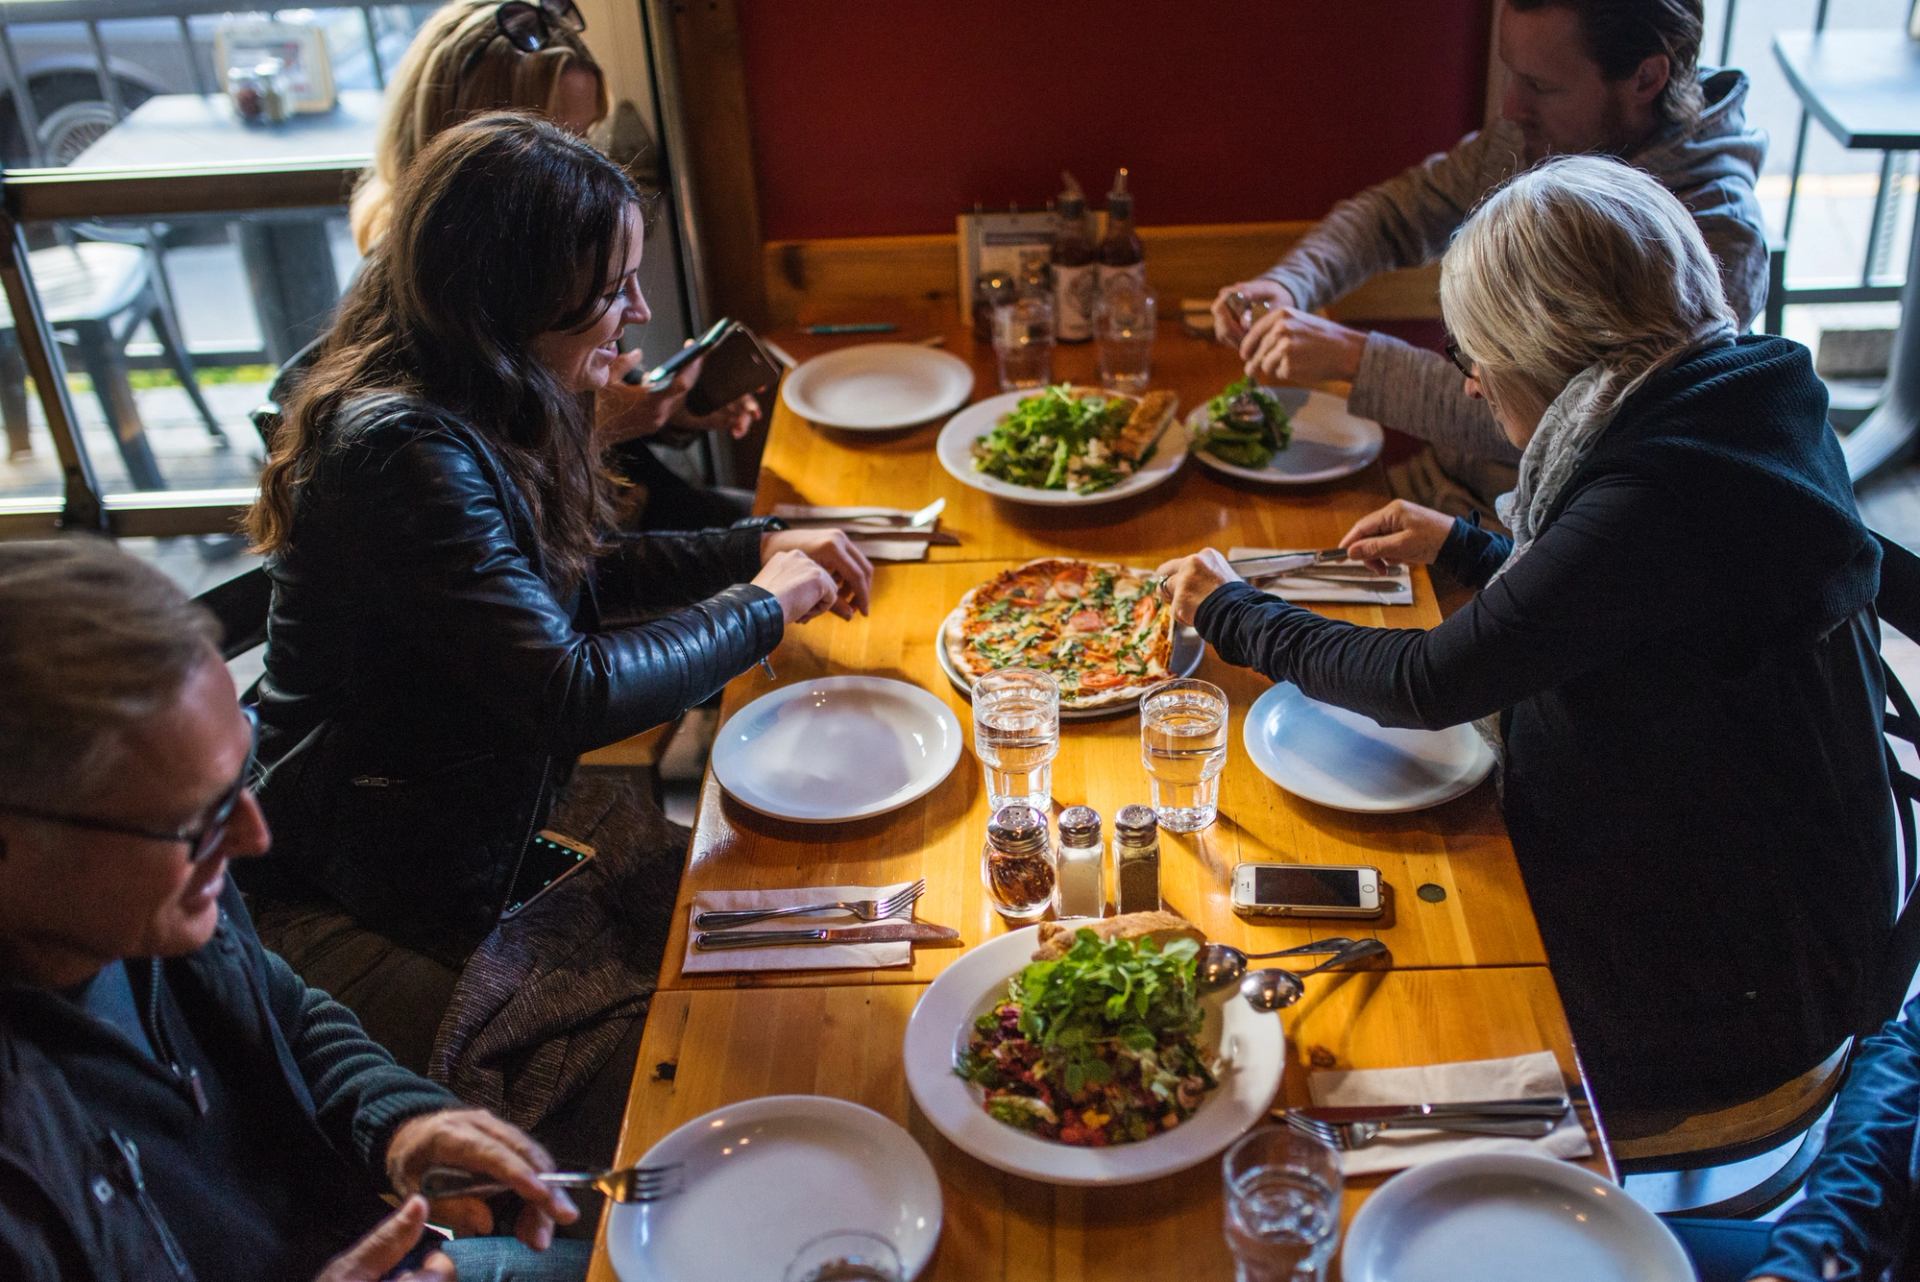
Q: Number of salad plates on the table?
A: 3